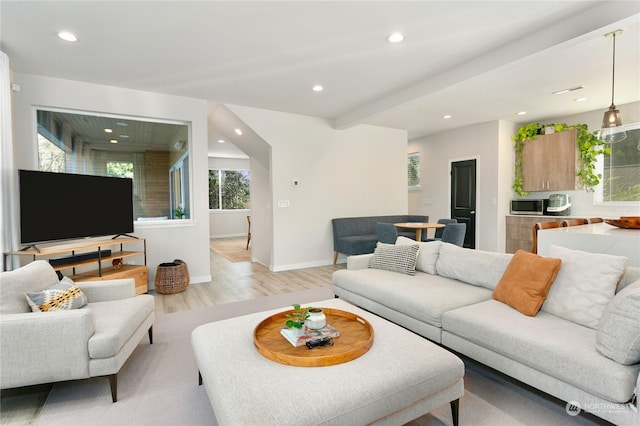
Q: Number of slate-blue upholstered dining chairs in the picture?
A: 3